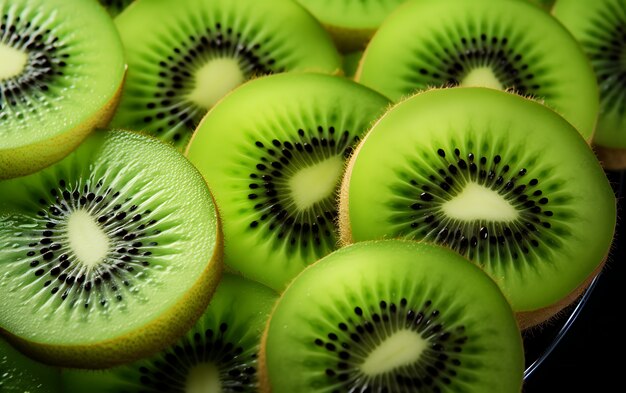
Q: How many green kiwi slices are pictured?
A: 11